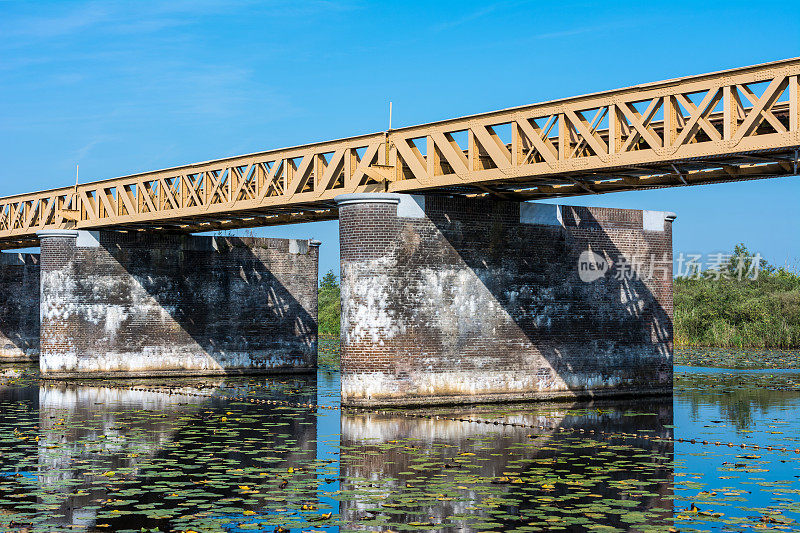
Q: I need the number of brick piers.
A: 3